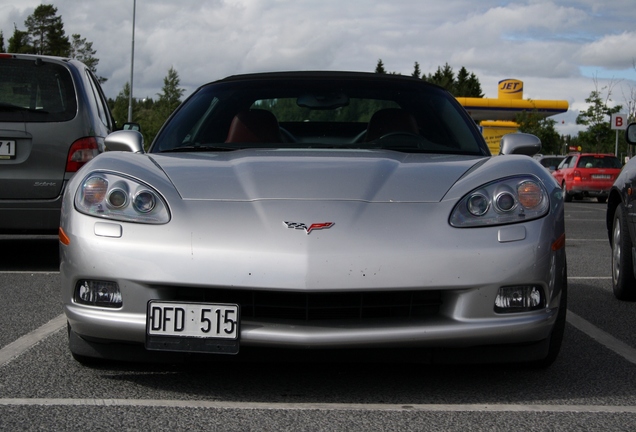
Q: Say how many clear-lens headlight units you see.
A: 2